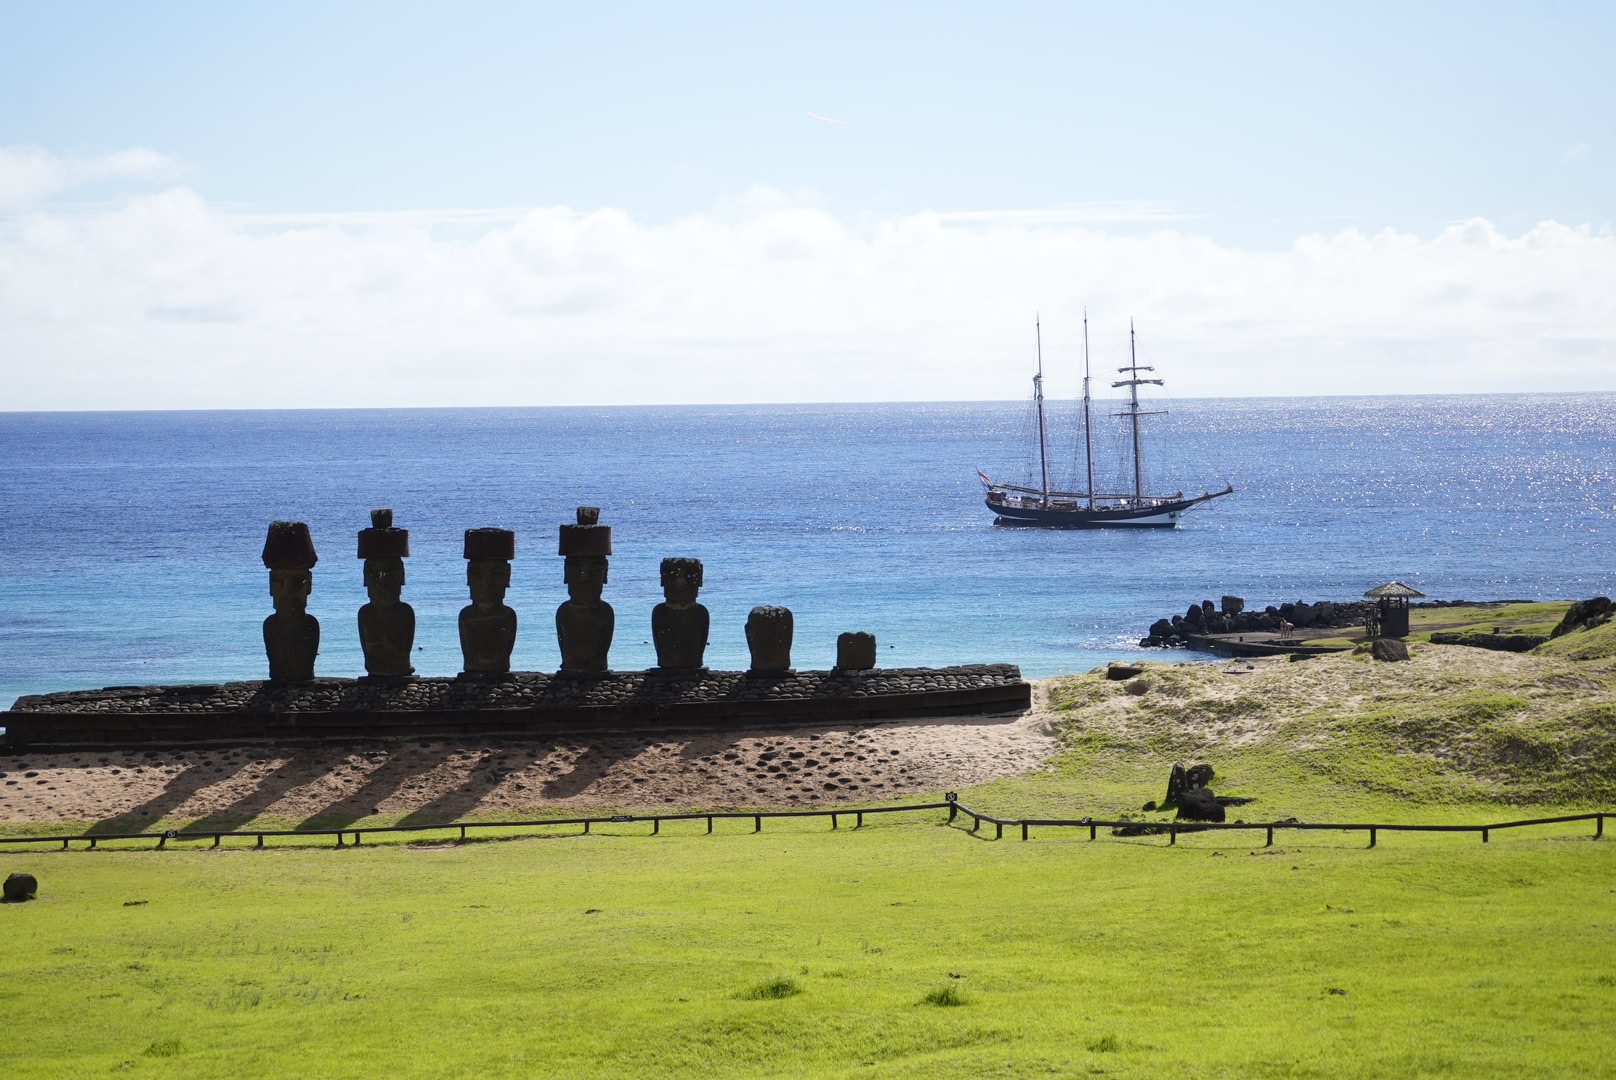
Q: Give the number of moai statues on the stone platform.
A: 7